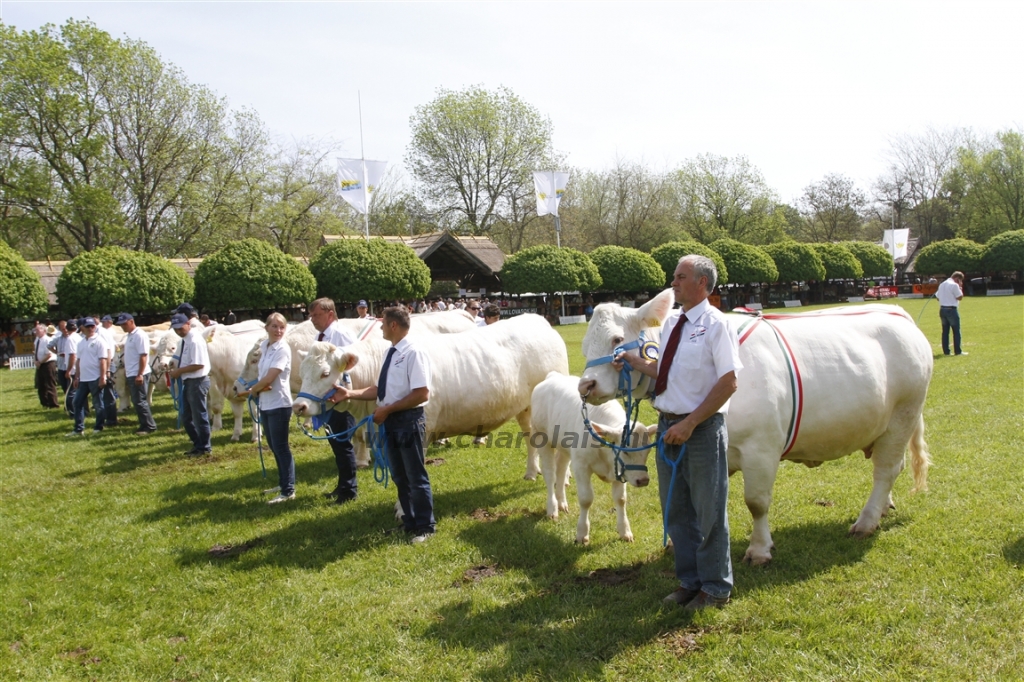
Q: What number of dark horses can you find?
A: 0